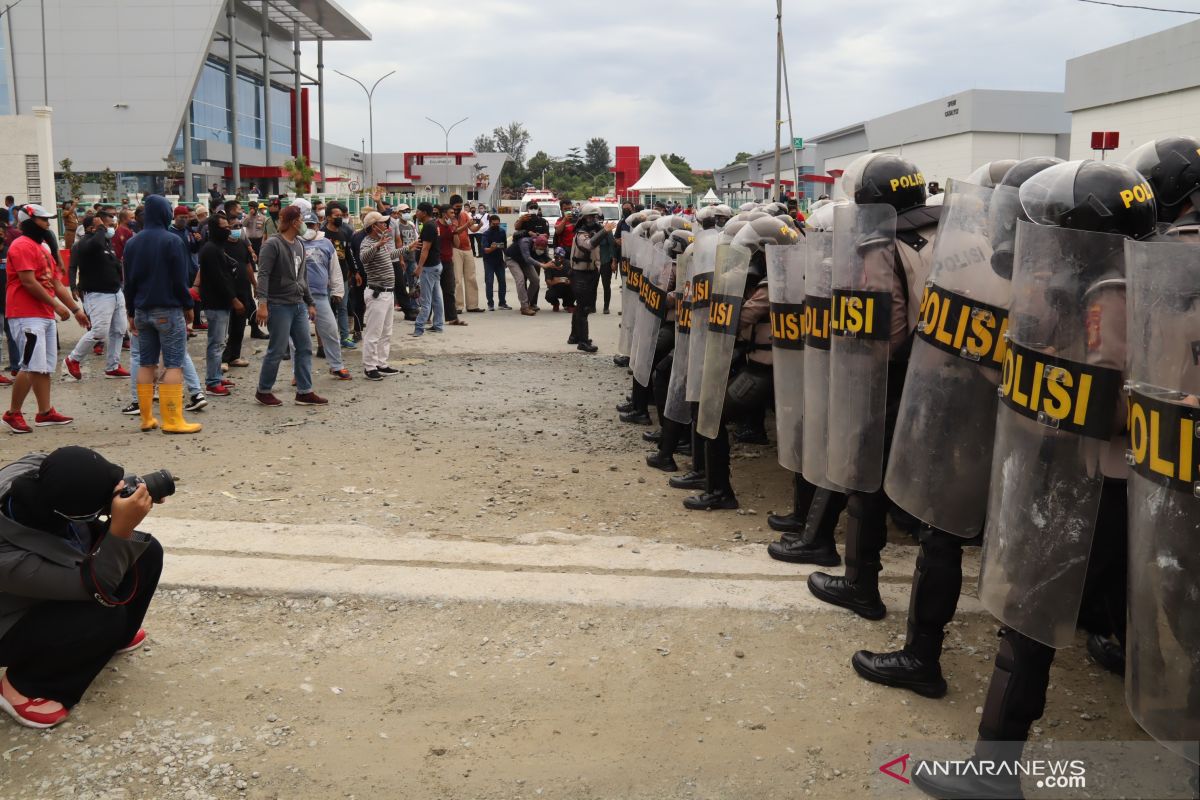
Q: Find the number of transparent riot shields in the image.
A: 14